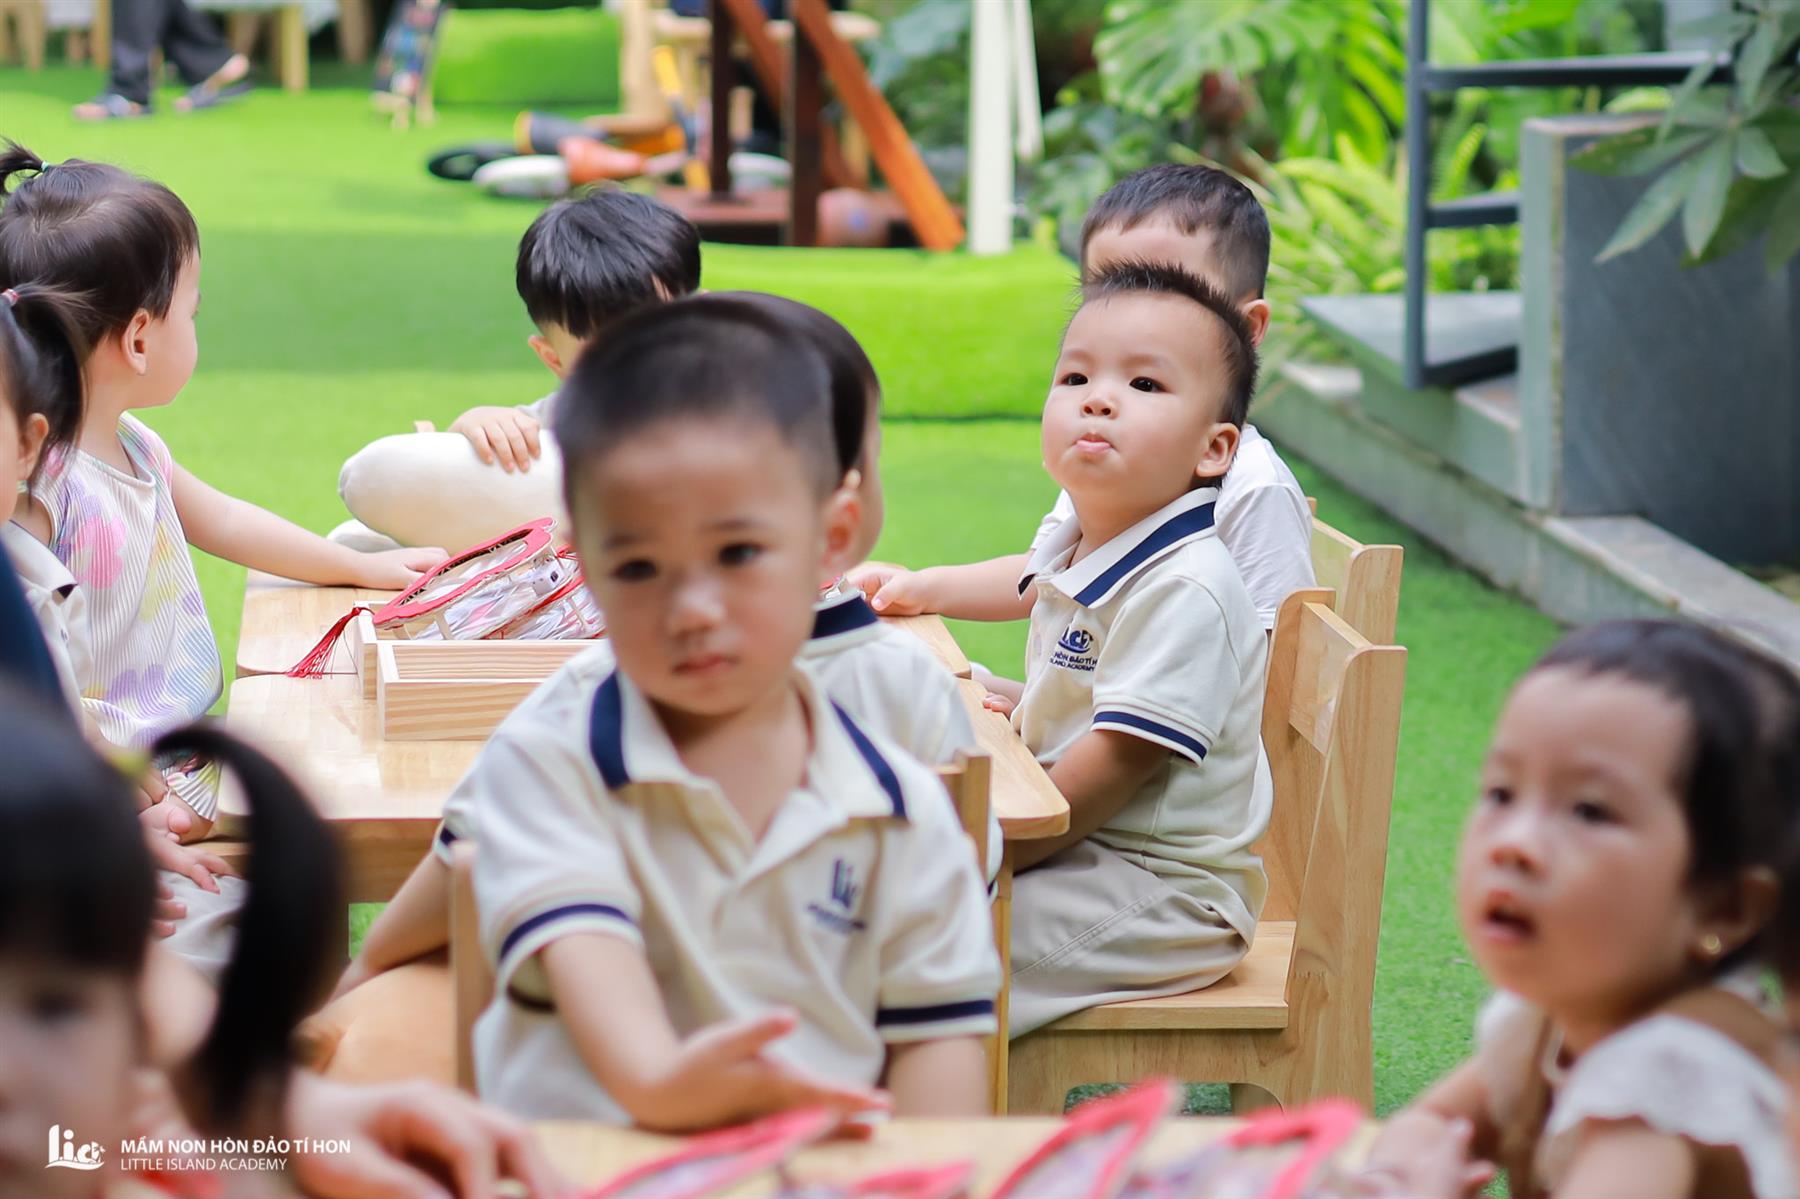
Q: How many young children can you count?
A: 9